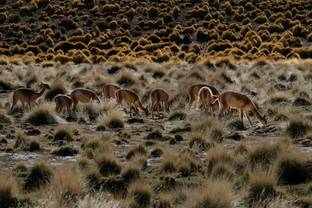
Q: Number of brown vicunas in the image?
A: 9